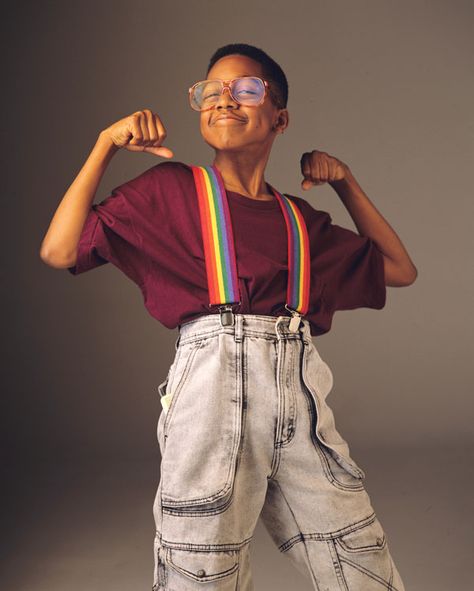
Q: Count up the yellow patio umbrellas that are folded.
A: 0